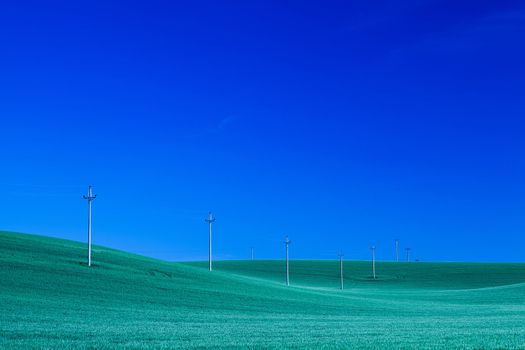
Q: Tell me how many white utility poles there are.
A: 8